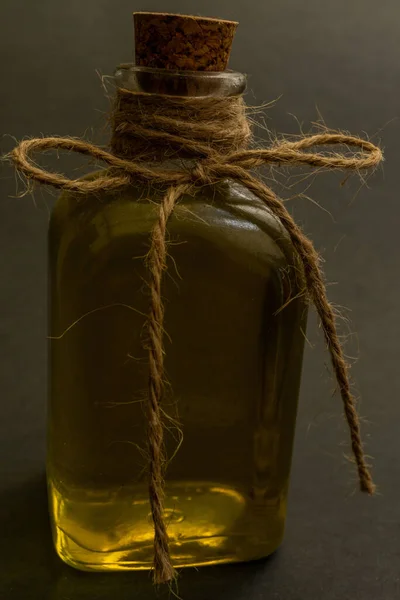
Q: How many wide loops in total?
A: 2